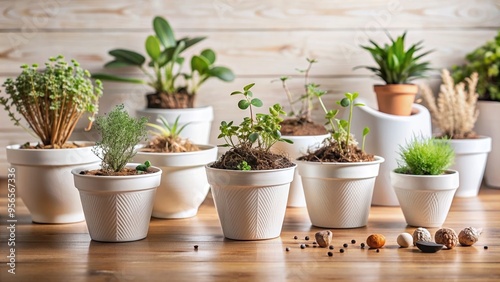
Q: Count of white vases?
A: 11